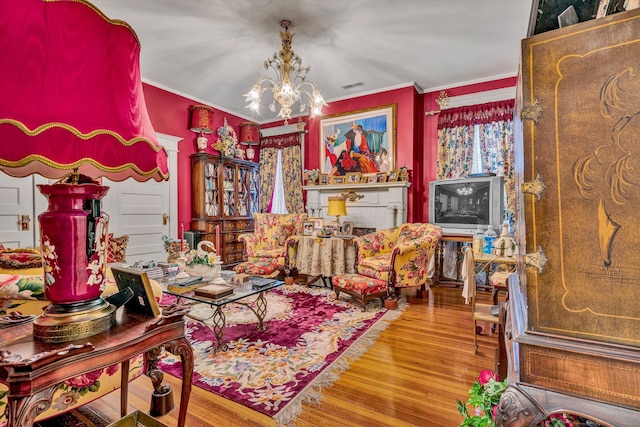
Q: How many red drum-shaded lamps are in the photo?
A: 2